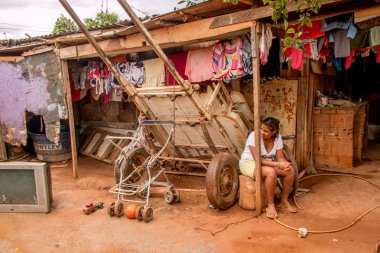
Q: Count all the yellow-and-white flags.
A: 0